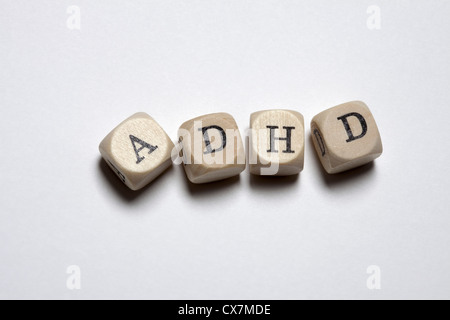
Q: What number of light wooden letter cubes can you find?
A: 4